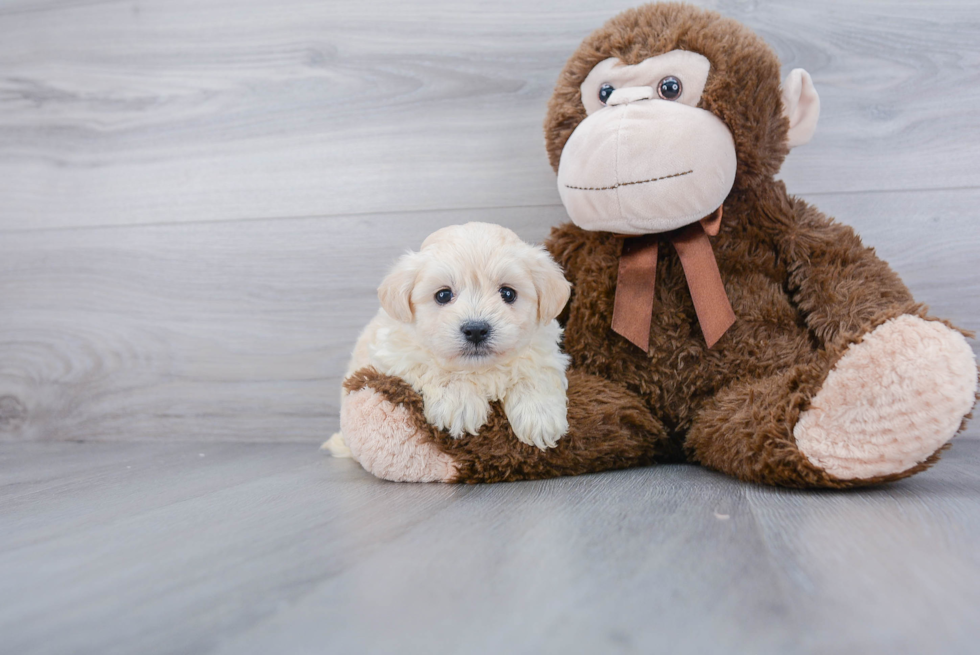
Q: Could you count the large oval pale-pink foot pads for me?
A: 2